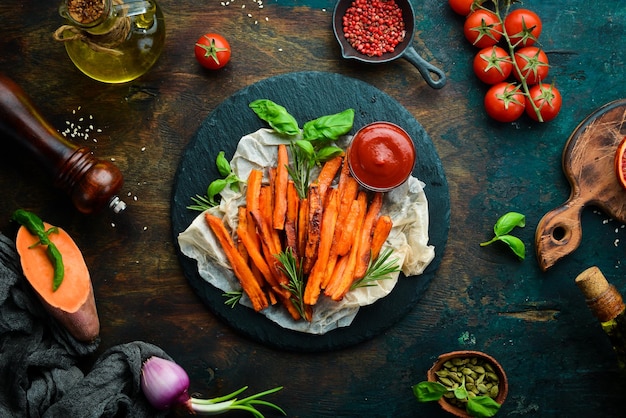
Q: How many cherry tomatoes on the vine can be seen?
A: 7